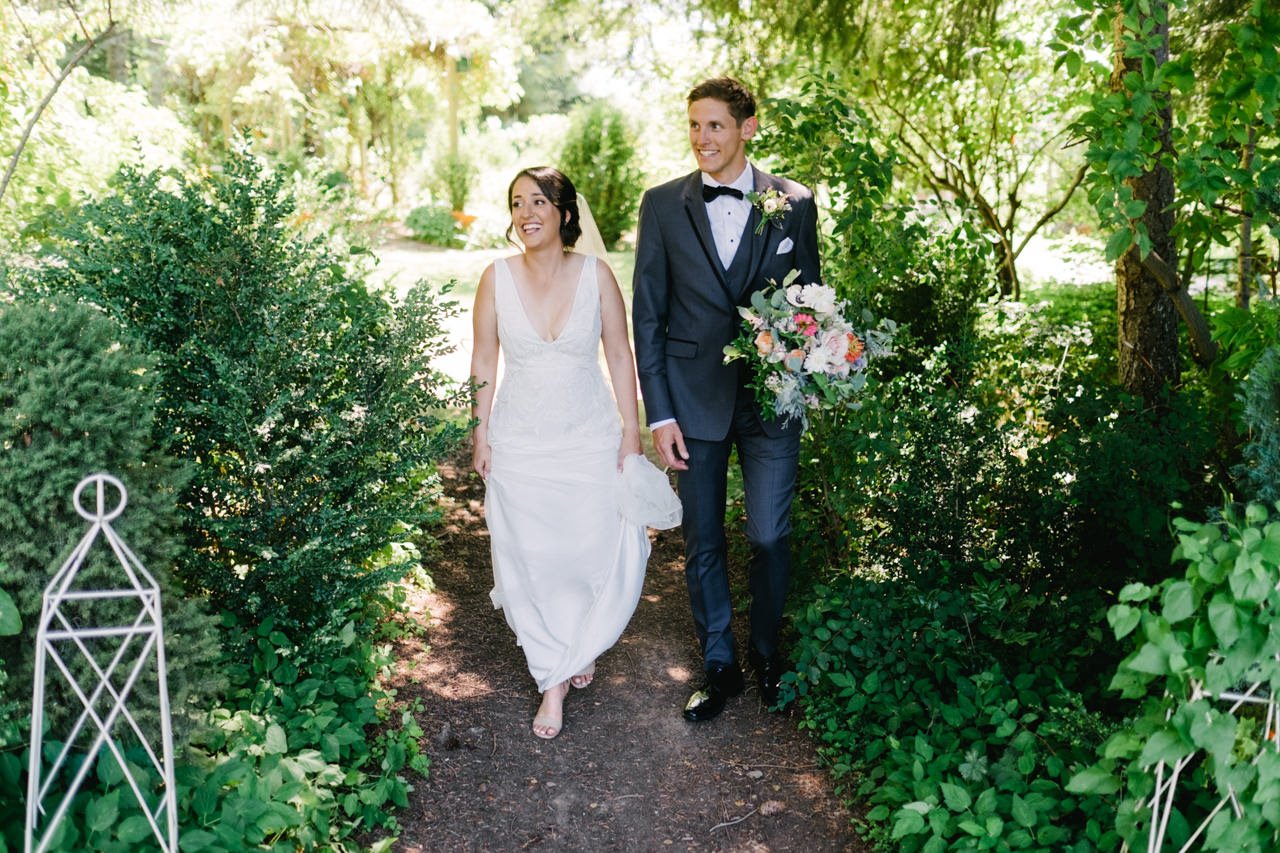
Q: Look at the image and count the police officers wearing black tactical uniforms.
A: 0